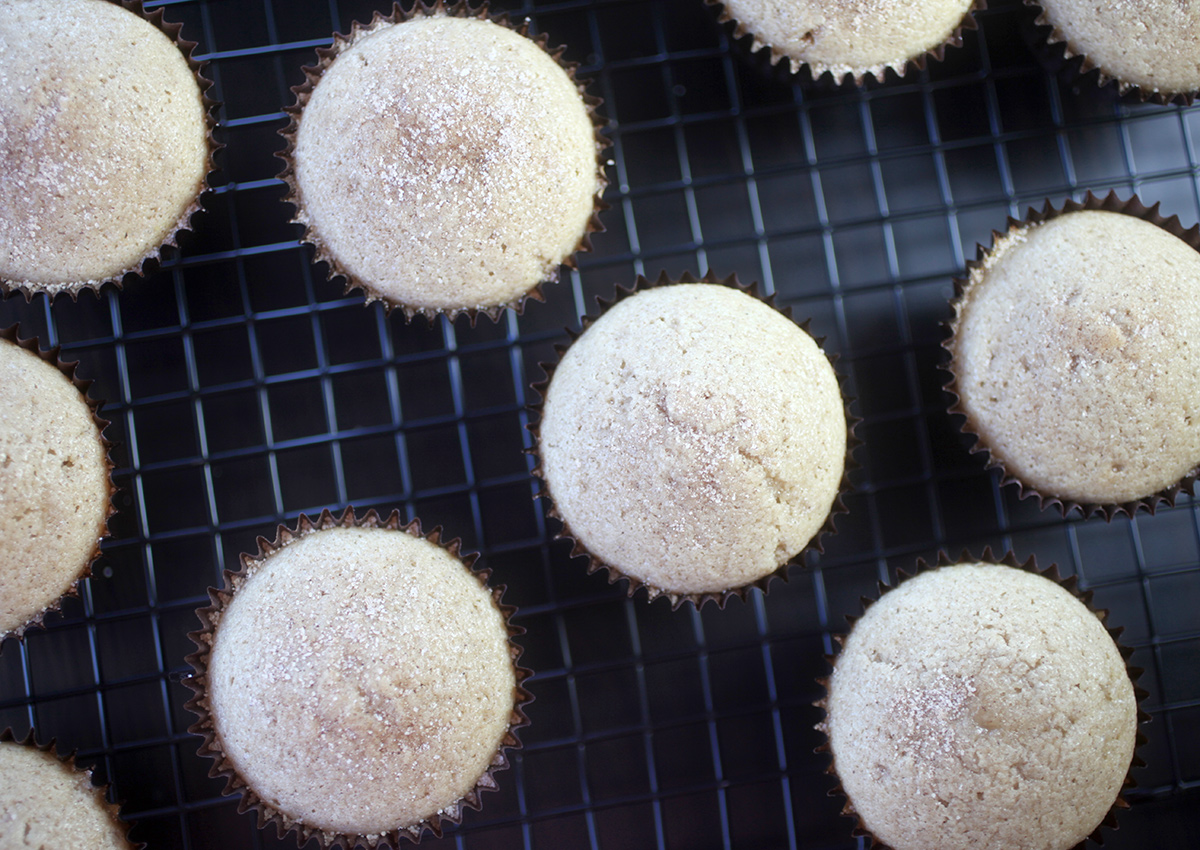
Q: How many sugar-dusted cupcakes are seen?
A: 10